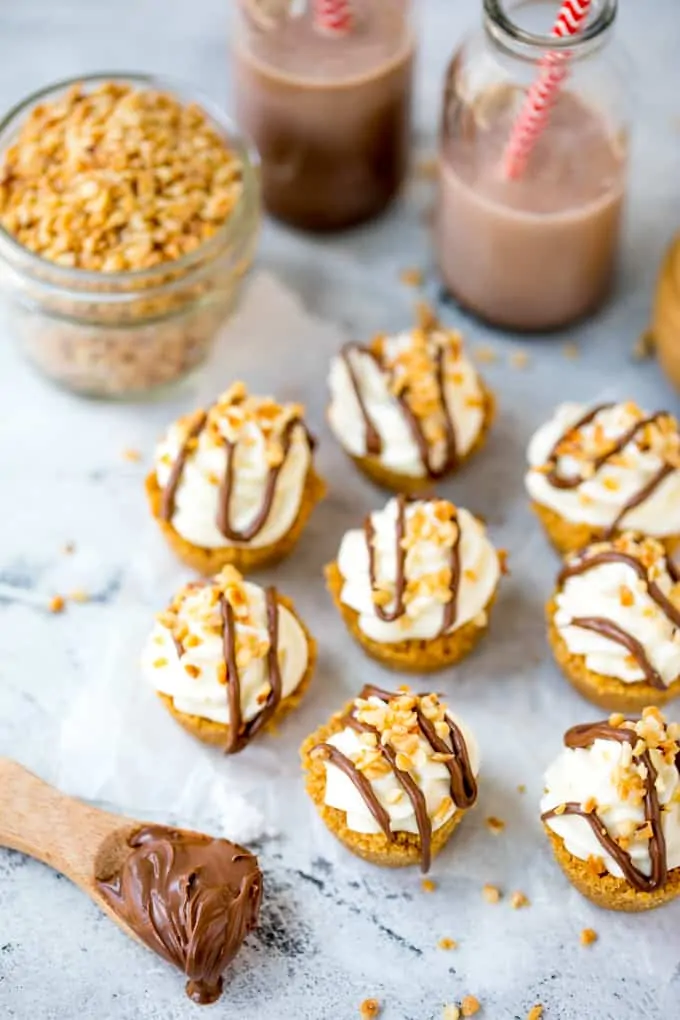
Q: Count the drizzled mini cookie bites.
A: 8